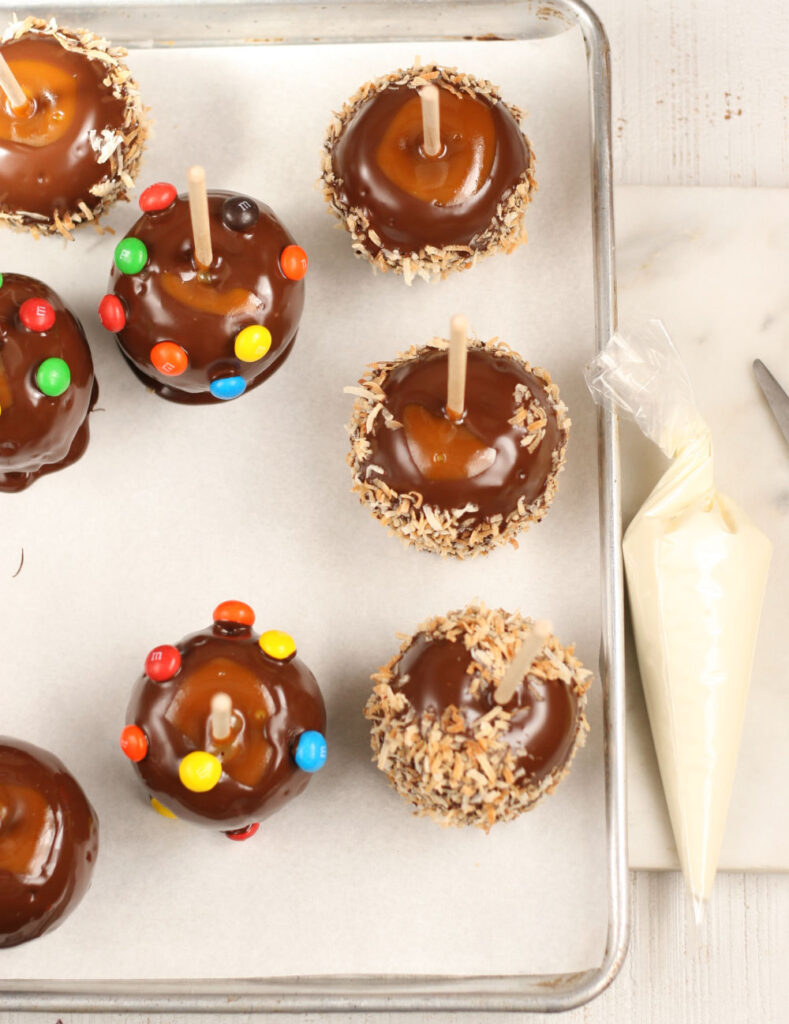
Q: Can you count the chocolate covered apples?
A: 8